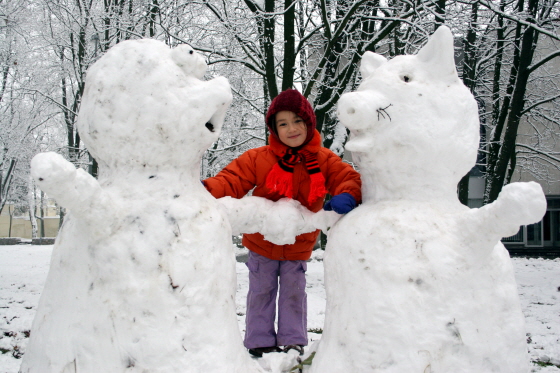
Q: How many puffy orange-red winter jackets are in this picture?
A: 1